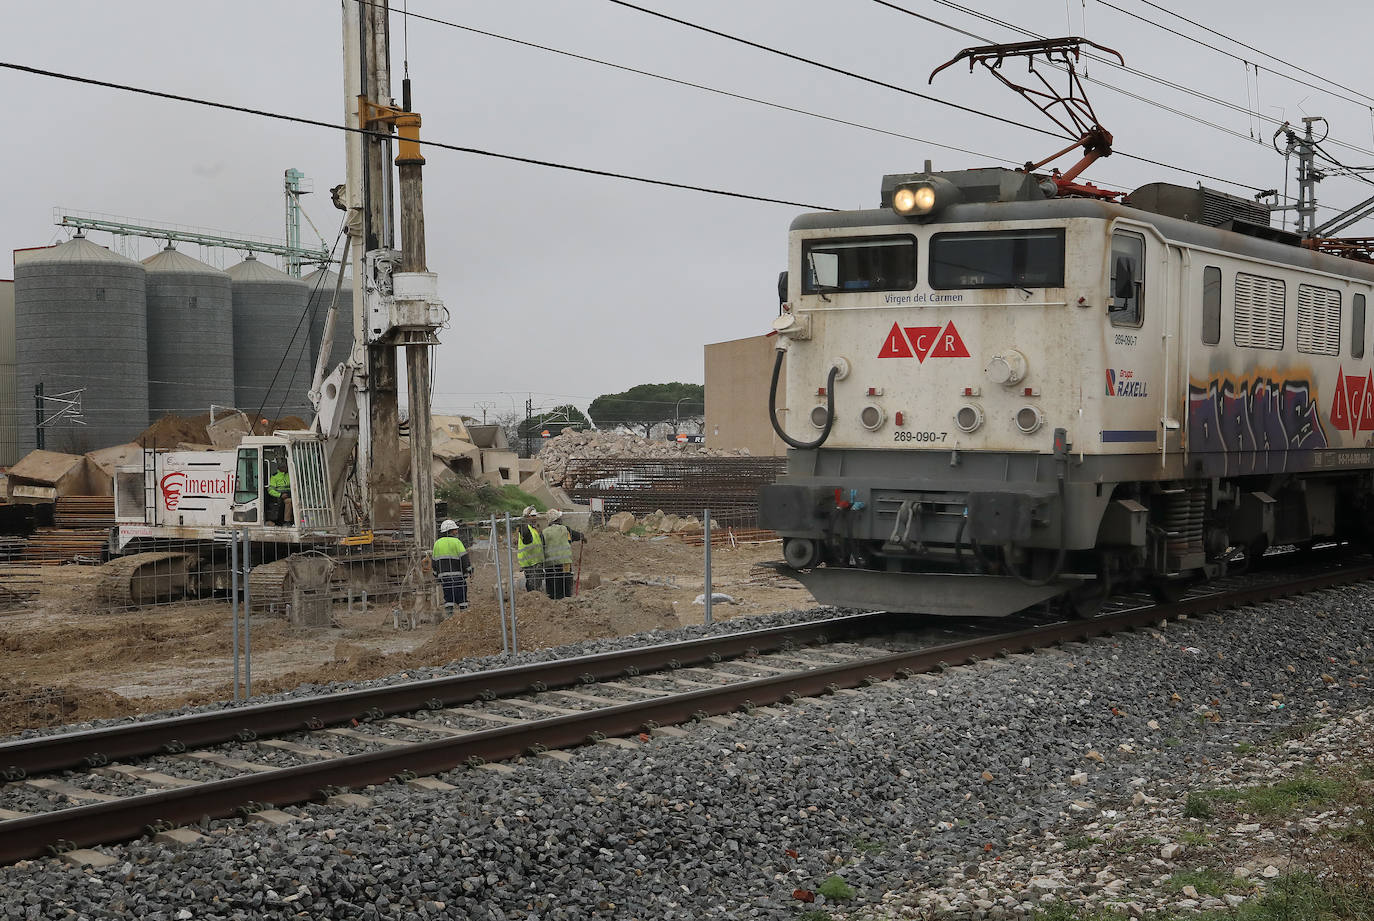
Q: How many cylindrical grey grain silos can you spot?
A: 4